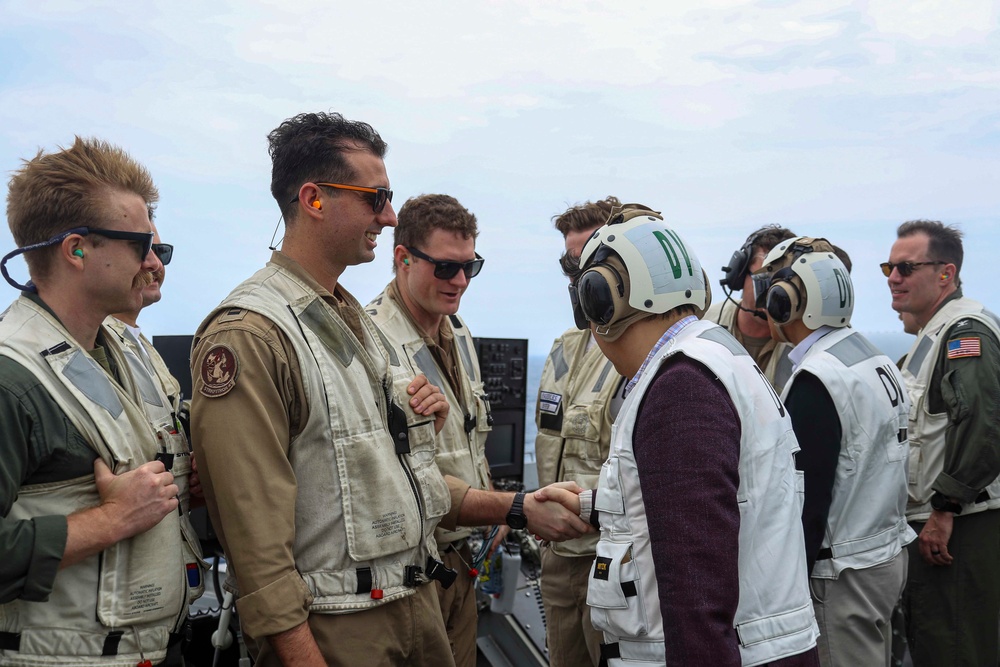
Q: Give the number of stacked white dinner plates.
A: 0